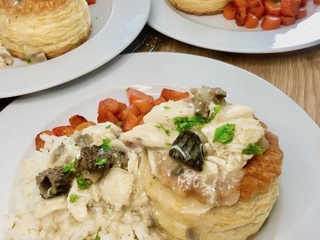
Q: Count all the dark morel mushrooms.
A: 3